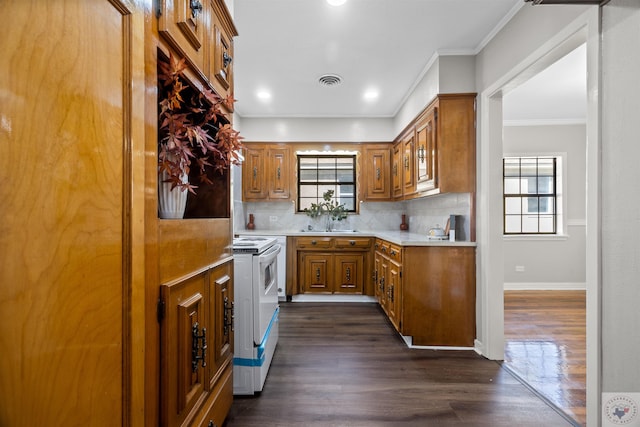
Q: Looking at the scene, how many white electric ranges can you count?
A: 1